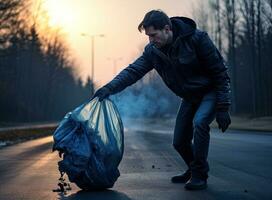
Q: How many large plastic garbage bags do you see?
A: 1